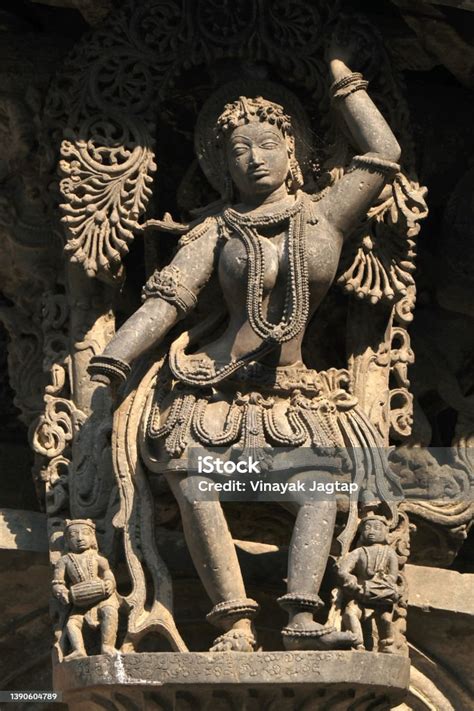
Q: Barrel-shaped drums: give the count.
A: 2